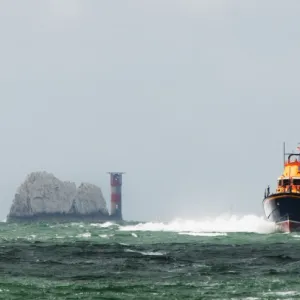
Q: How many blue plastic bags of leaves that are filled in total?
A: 0